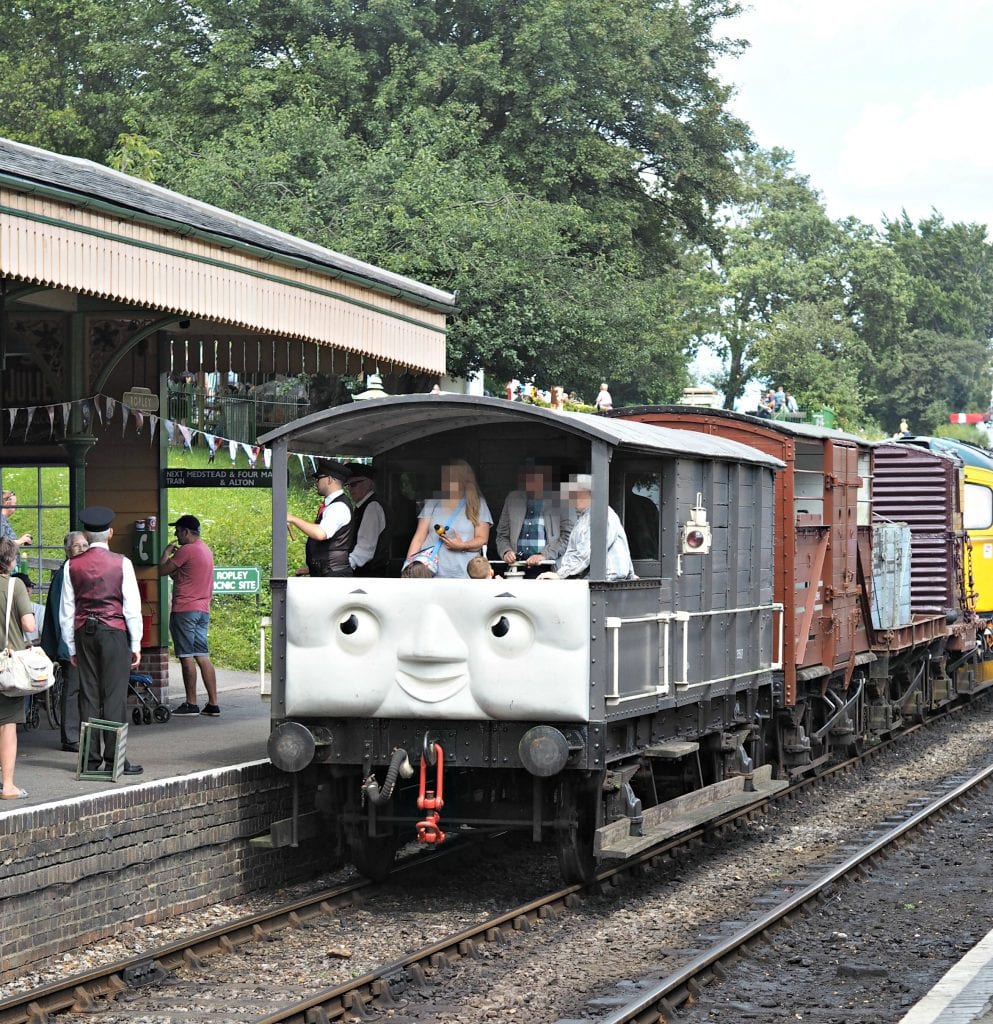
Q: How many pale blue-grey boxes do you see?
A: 1